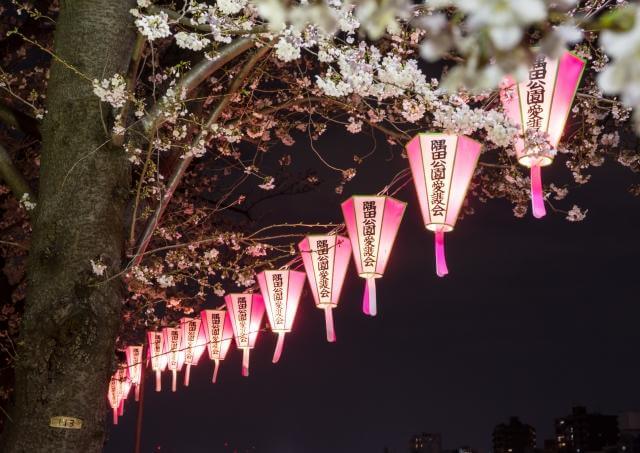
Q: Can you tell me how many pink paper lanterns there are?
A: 13